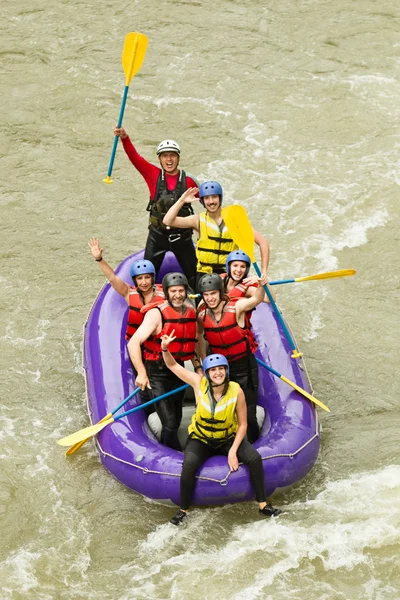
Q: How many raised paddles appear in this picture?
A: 2